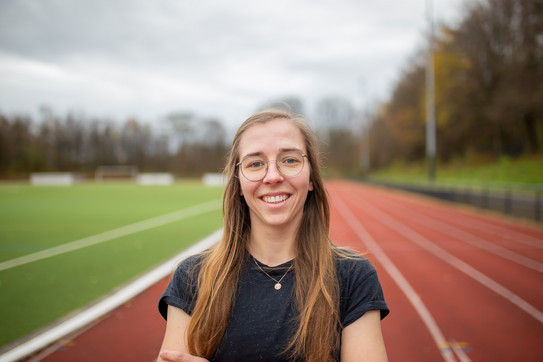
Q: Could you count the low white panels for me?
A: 3